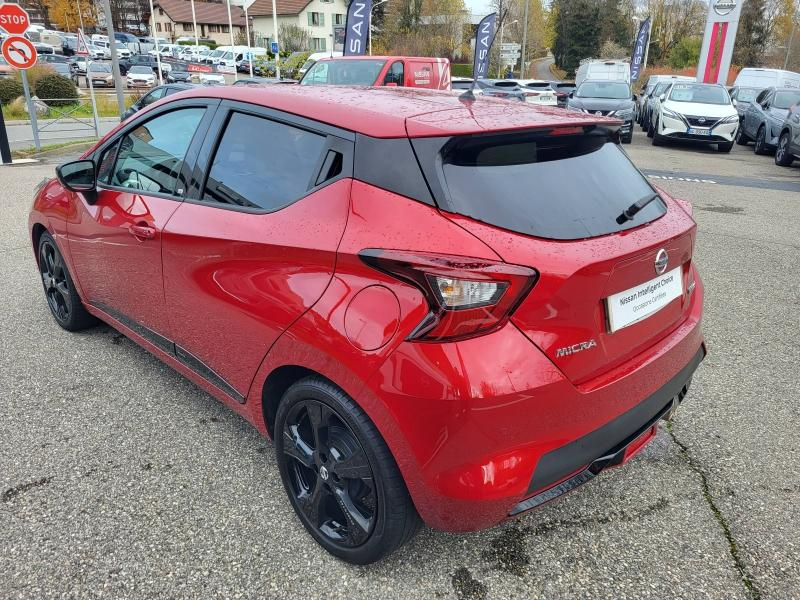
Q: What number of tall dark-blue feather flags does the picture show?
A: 3